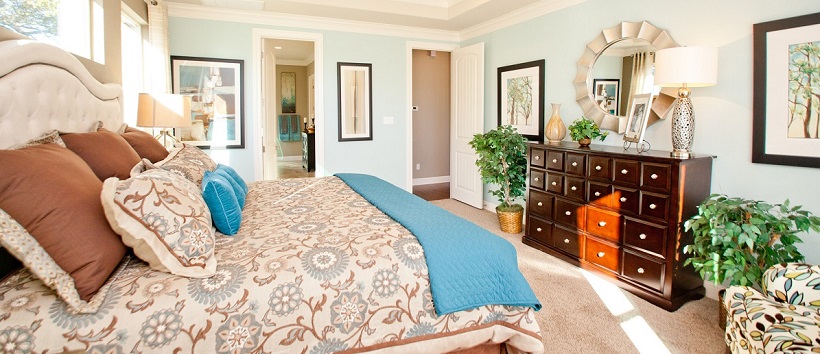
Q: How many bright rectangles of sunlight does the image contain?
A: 2